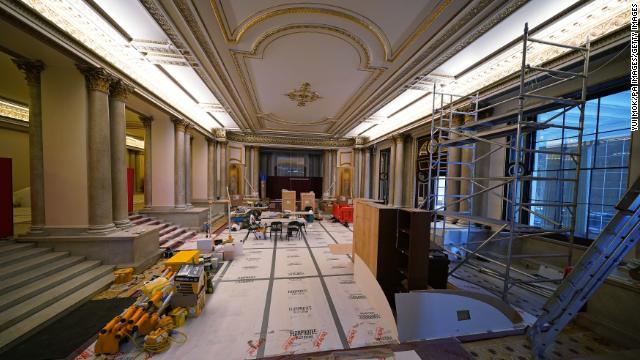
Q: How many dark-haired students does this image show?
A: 0